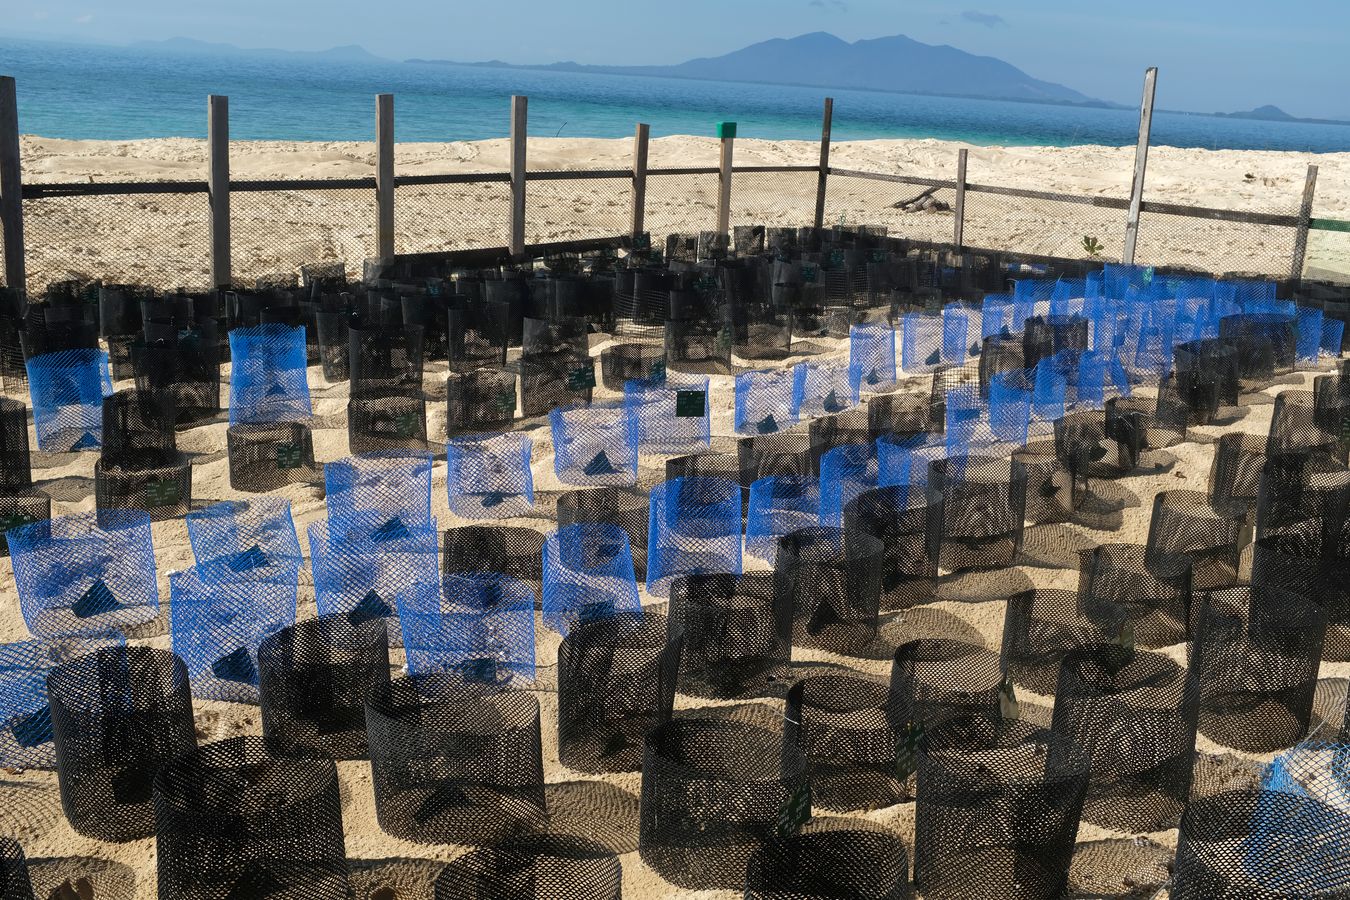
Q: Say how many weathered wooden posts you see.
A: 10